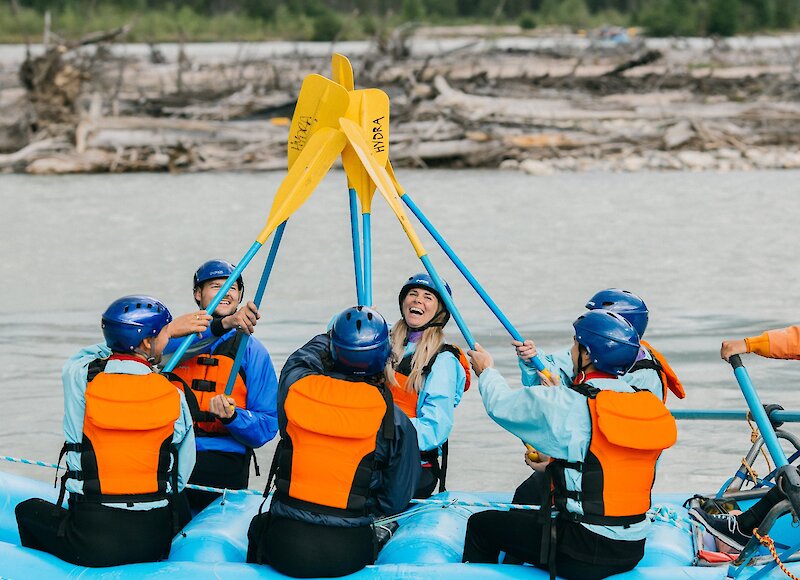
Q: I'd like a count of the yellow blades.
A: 6